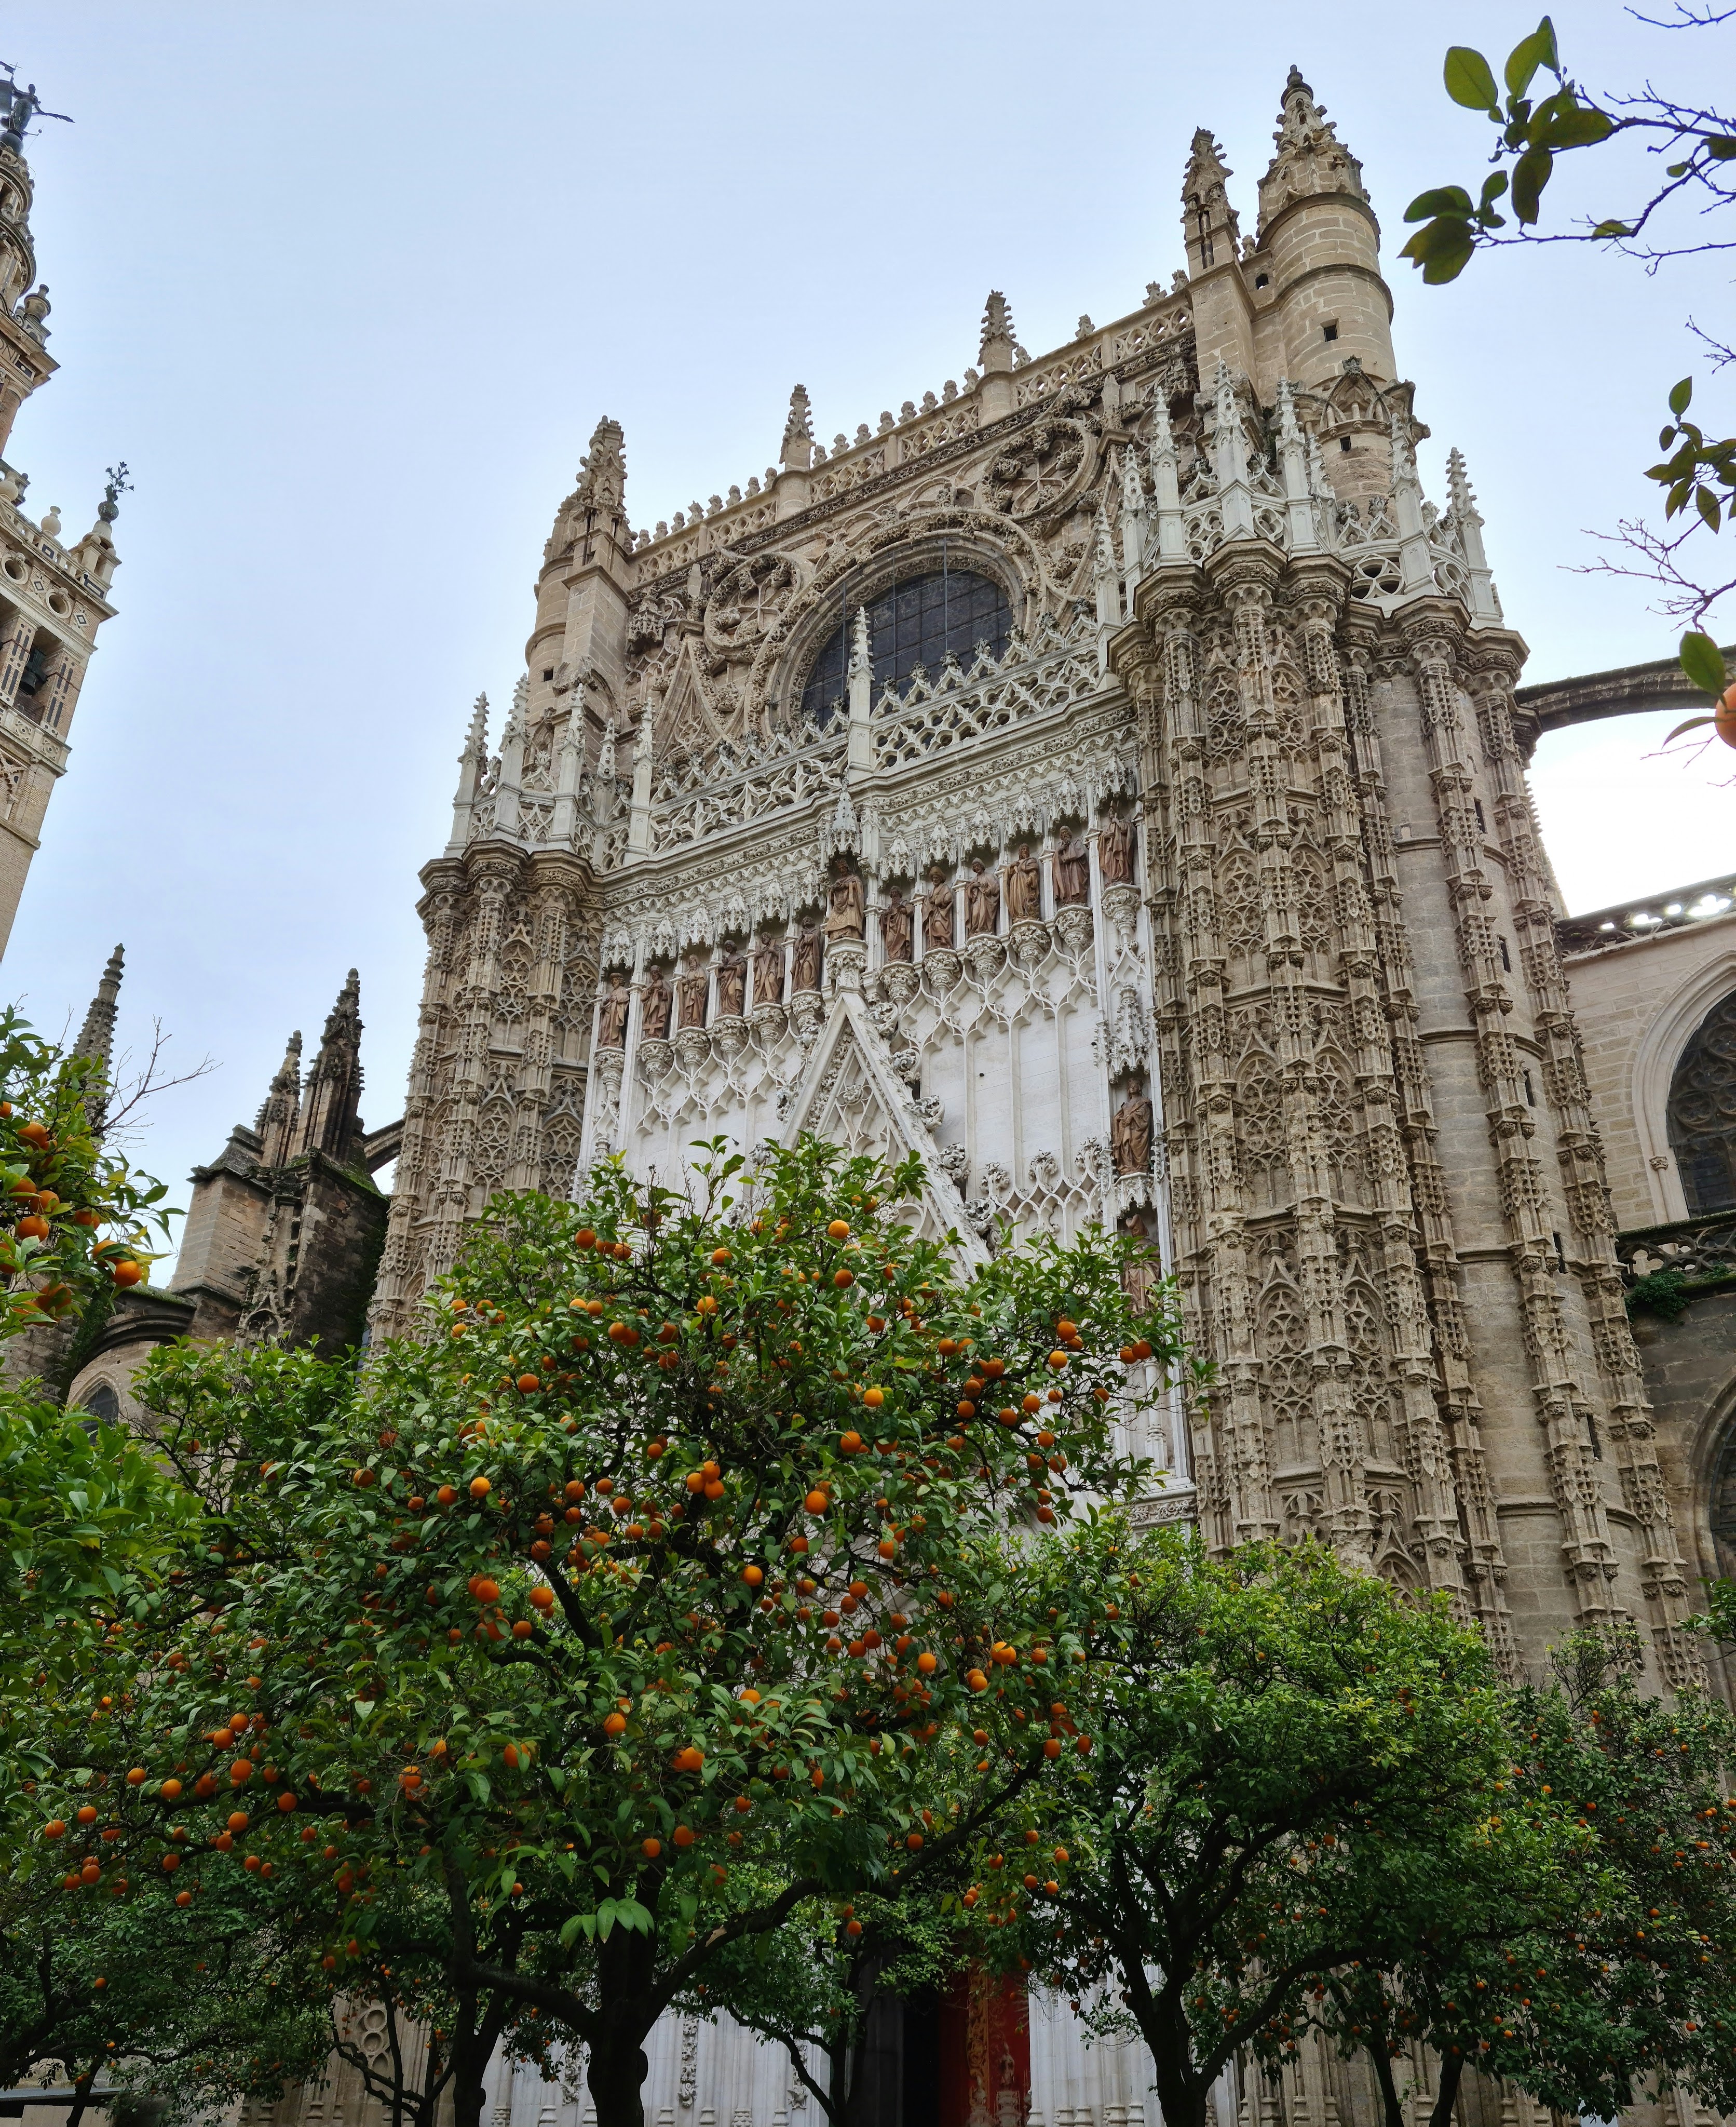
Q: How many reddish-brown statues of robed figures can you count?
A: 15